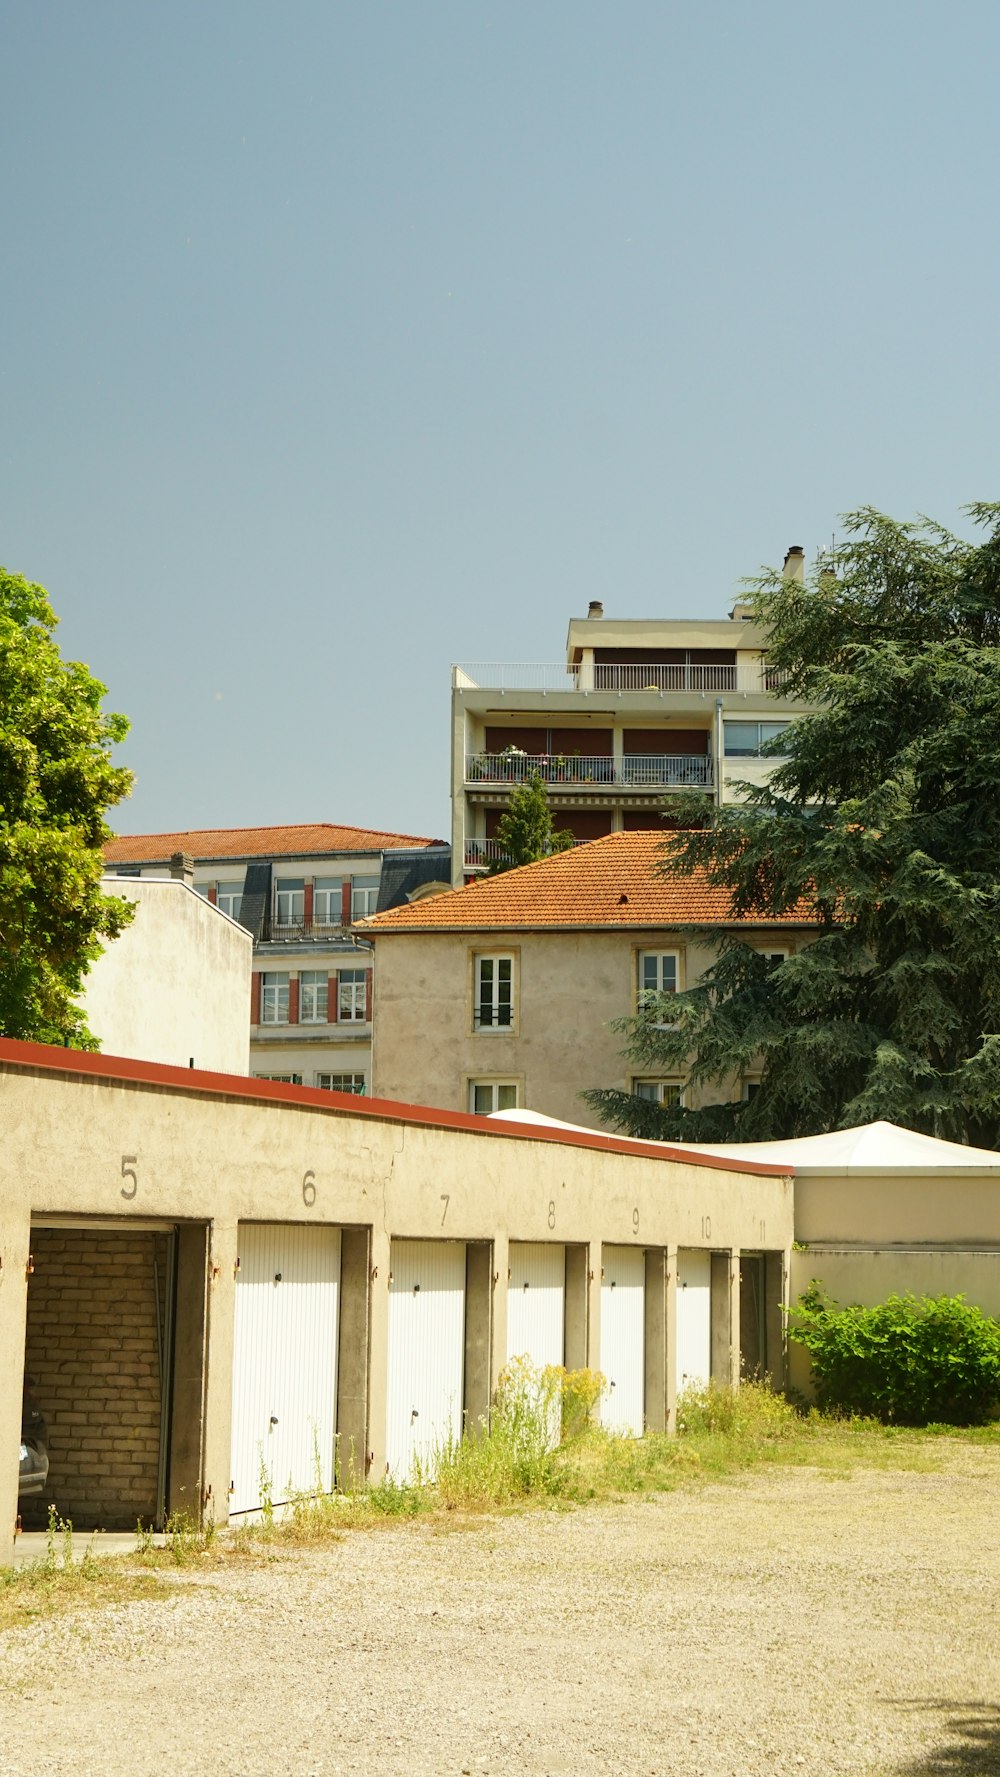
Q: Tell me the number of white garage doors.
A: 5